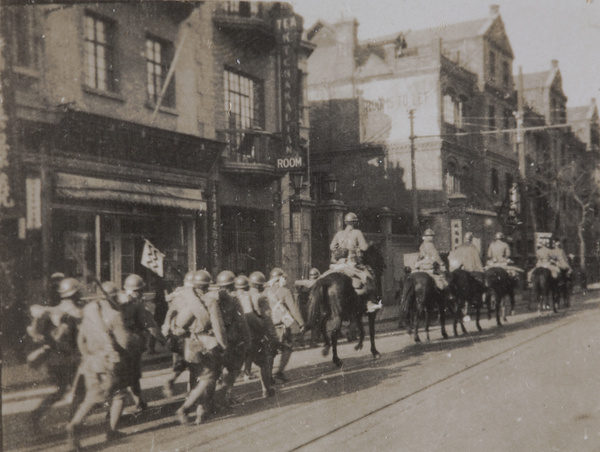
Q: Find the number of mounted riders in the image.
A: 6